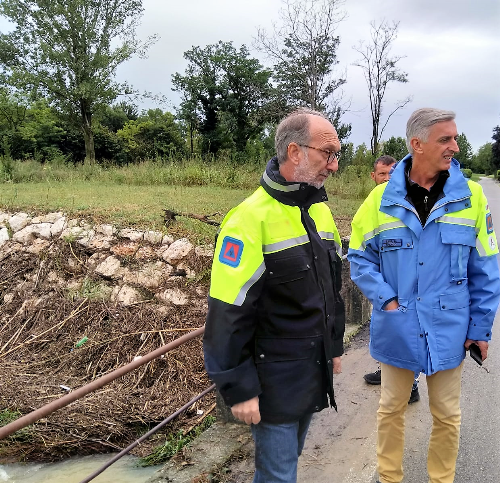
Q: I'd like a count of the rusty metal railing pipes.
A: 2